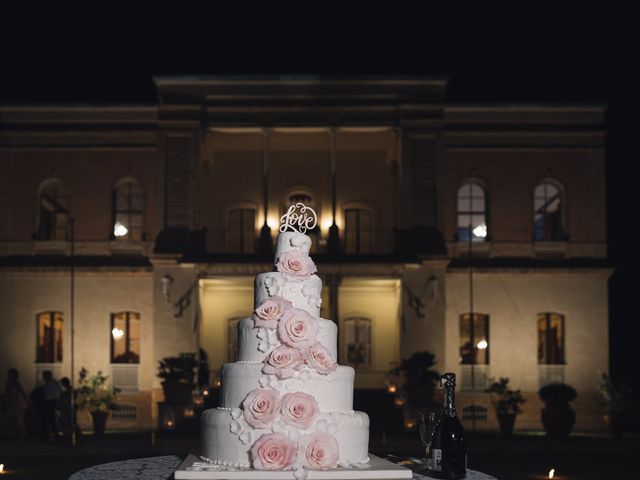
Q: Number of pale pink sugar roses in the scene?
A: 9